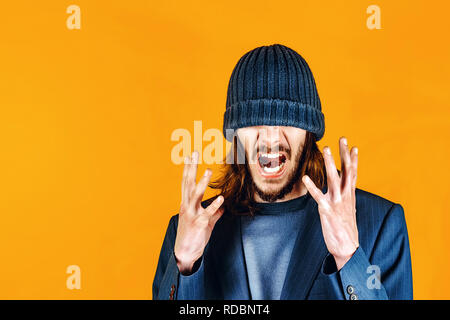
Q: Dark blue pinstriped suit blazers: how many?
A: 1